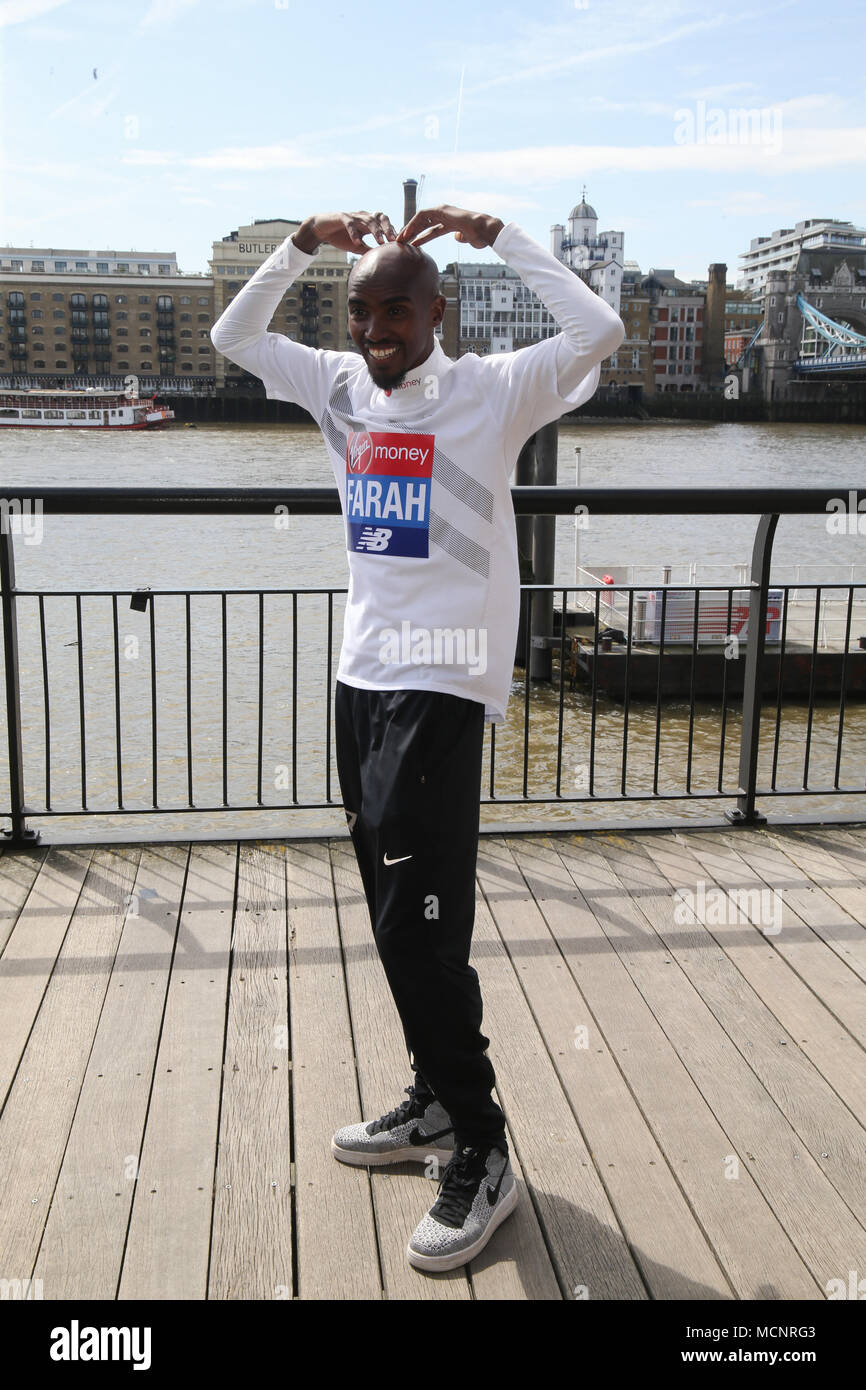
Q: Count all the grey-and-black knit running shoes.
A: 2